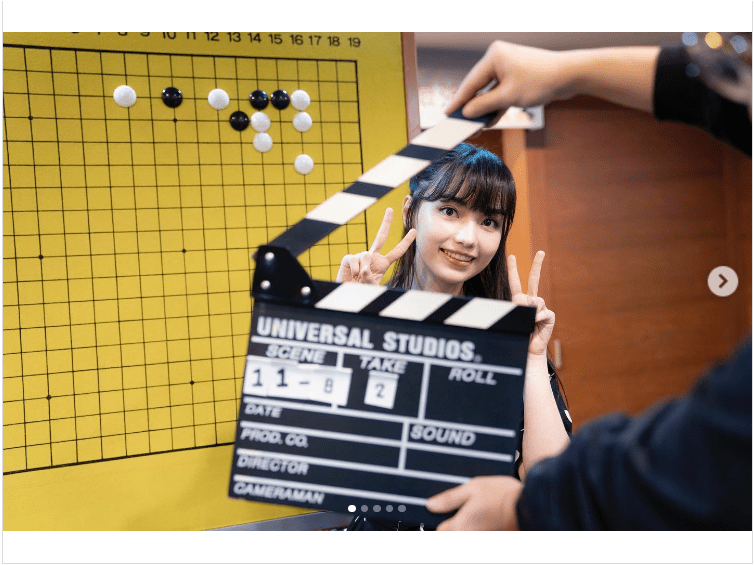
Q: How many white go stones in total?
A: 7